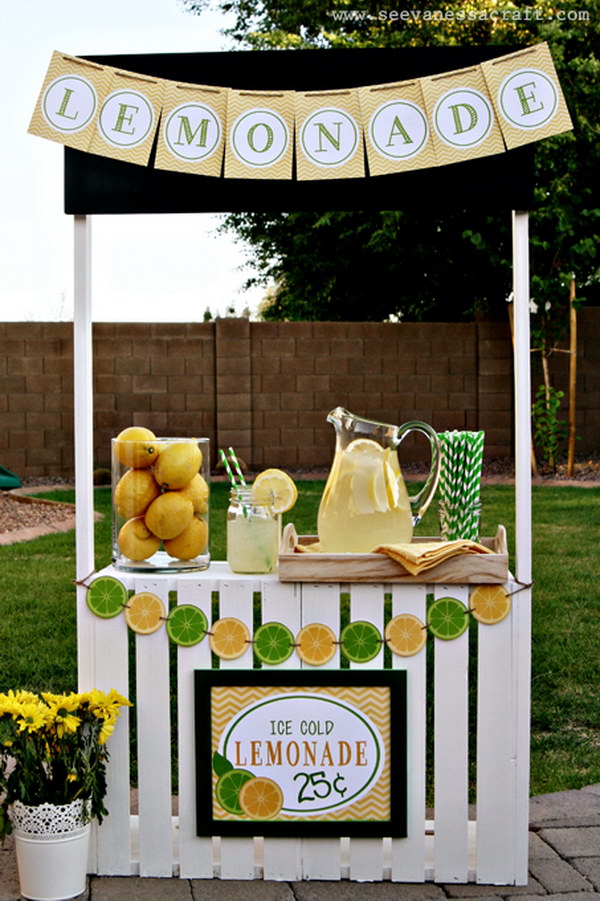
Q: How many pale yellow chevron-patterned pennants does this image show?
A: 8